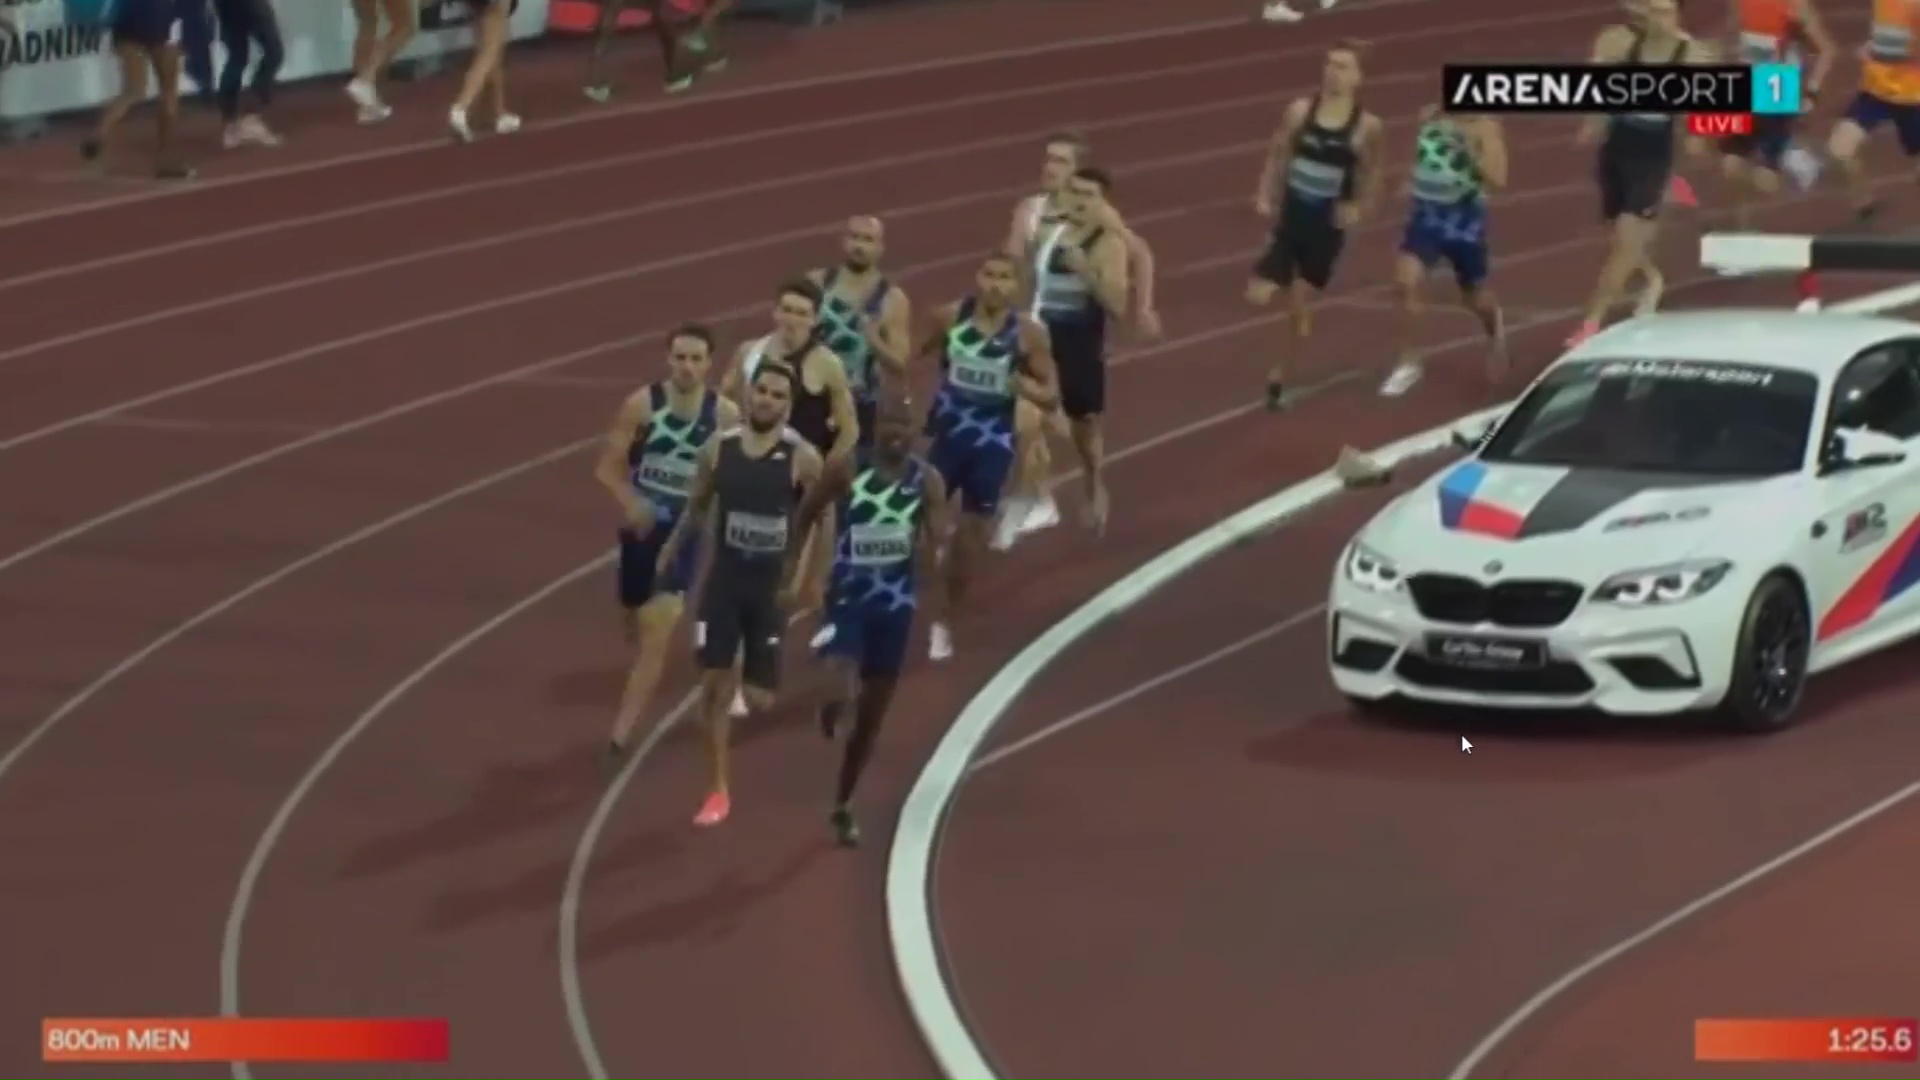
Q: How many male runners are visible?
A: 13